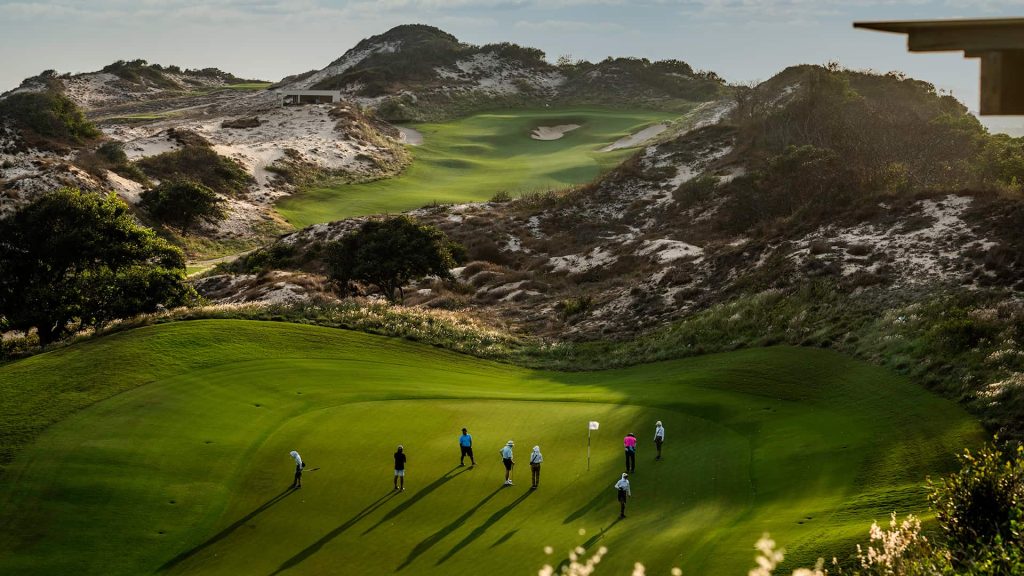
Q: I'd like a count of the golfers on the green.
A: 8